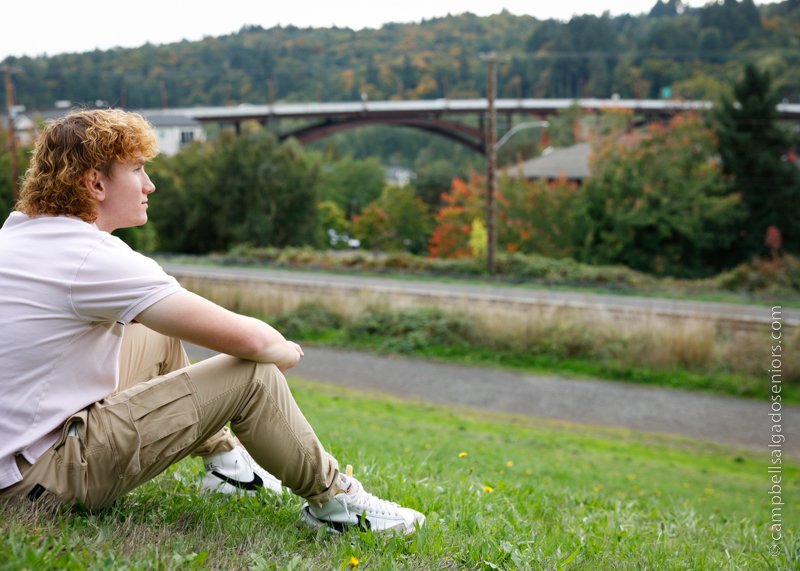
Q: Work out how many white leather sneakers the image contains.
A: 2